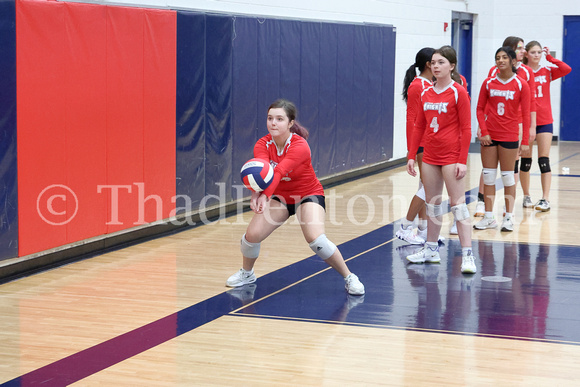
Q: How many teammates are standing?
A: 6